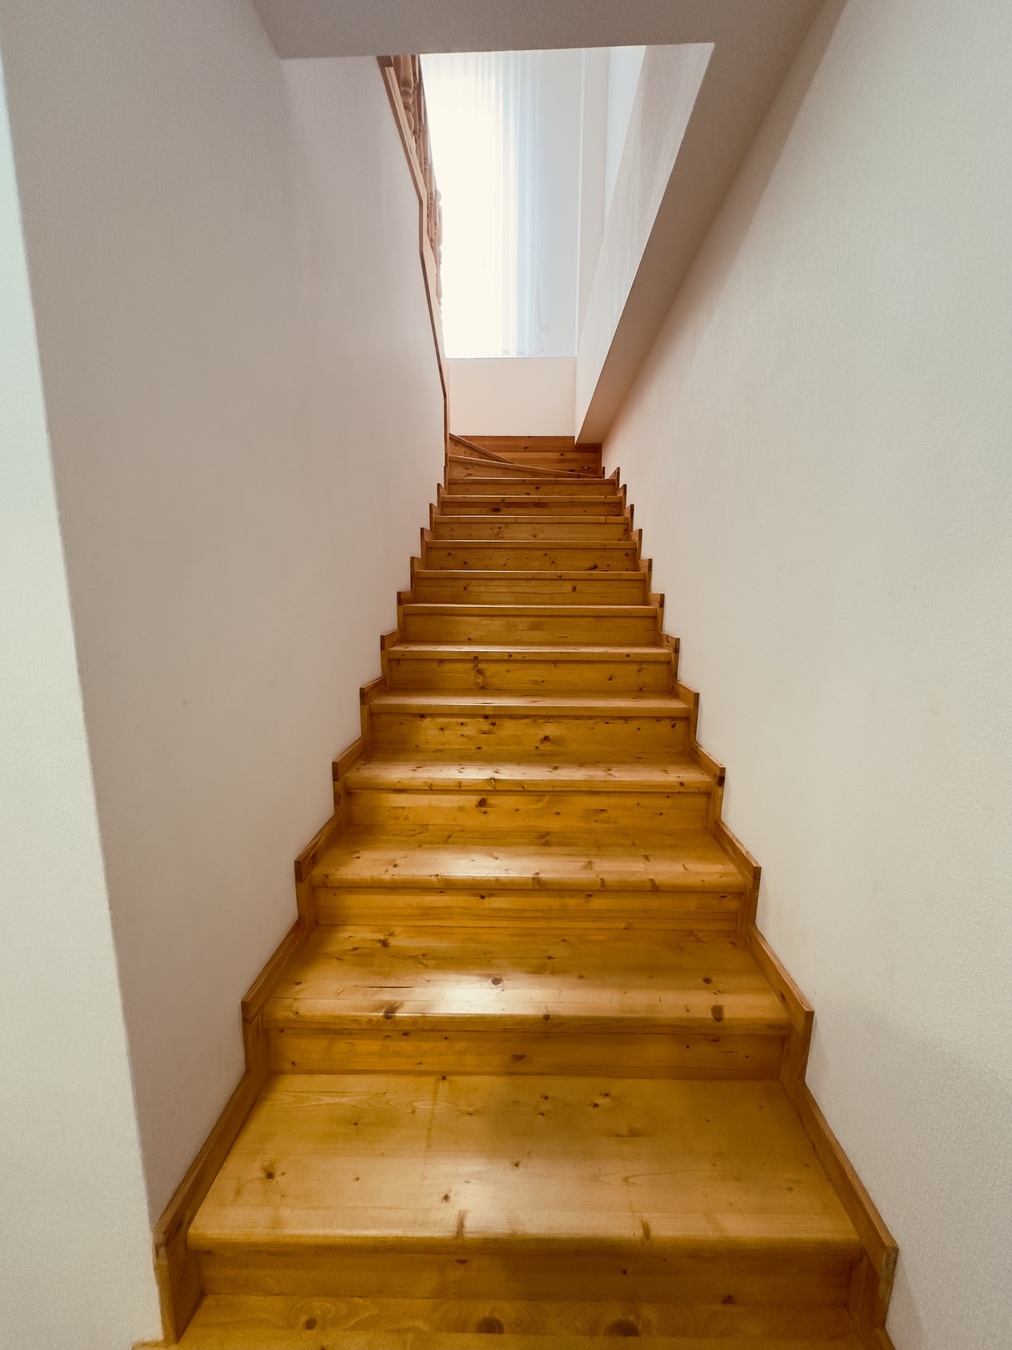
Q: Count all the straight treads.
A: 13